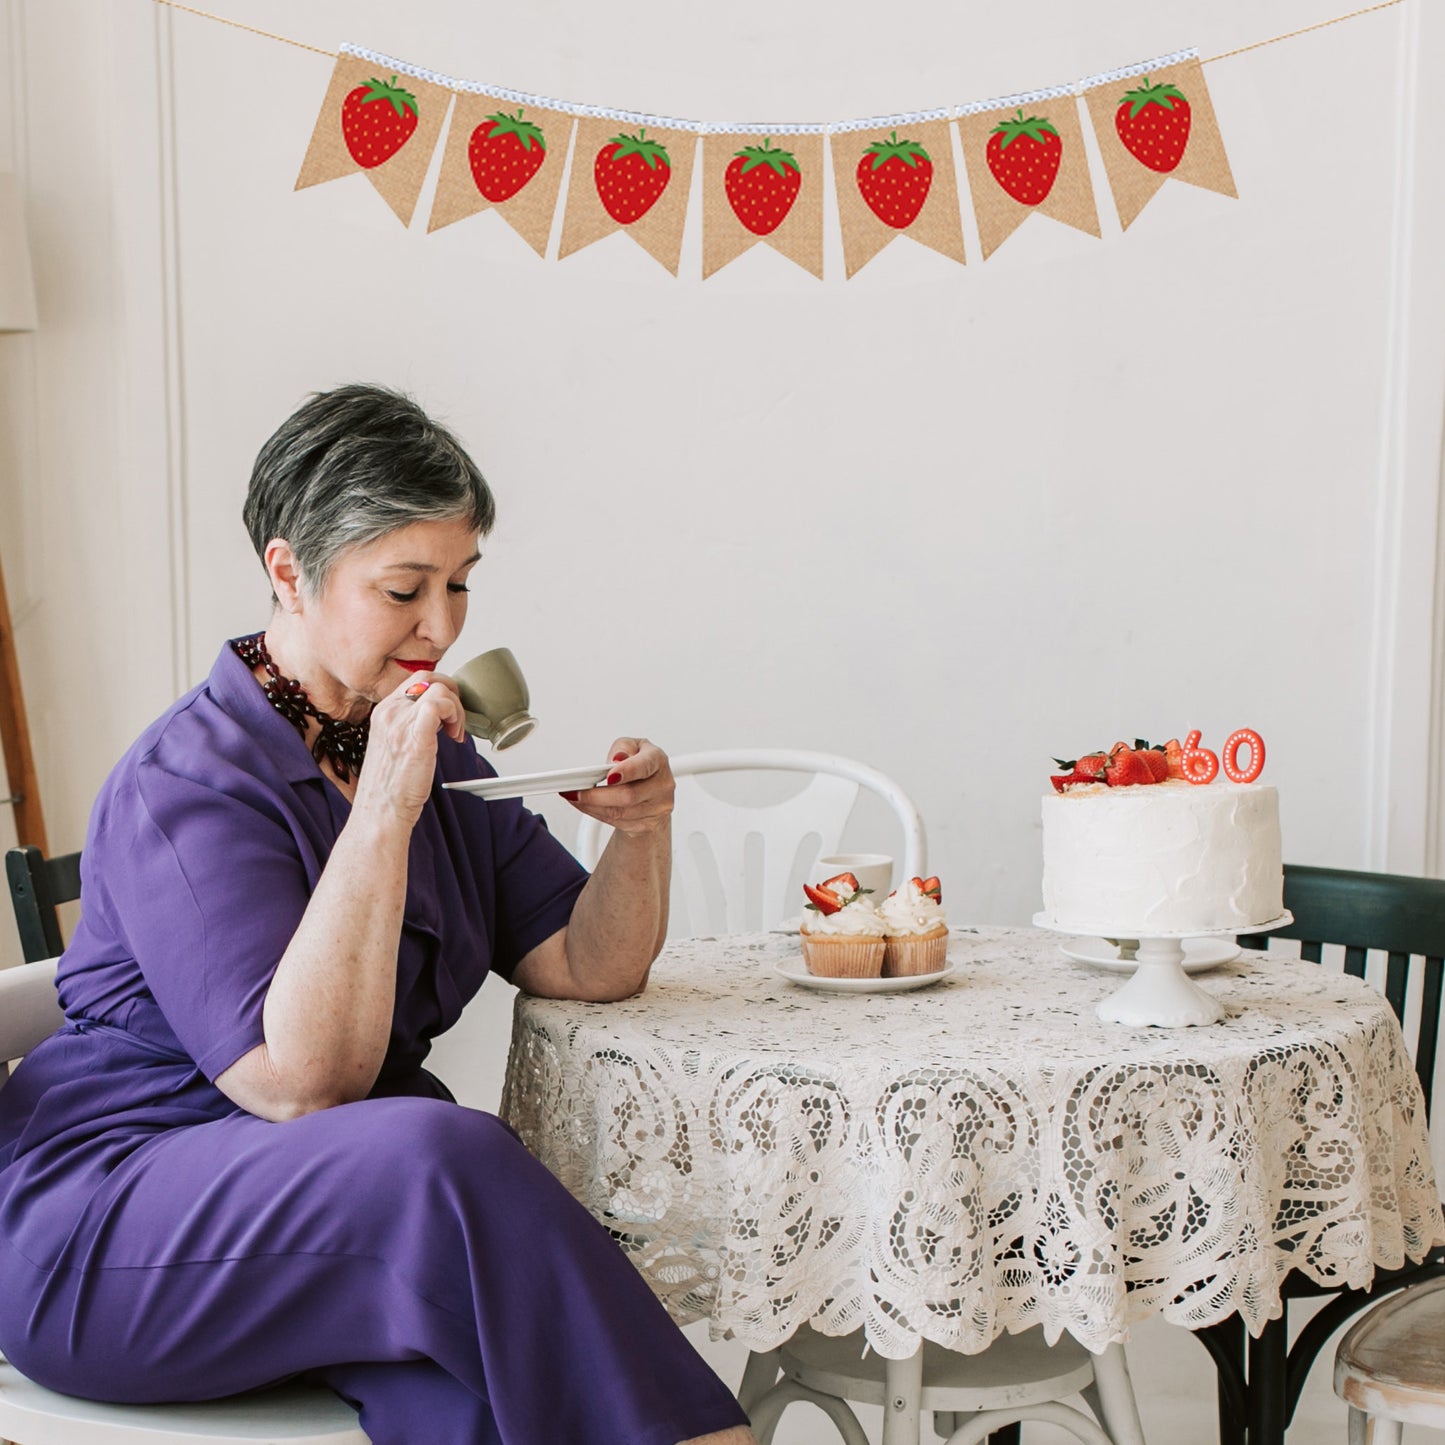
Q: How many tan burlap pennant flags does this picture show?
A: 7